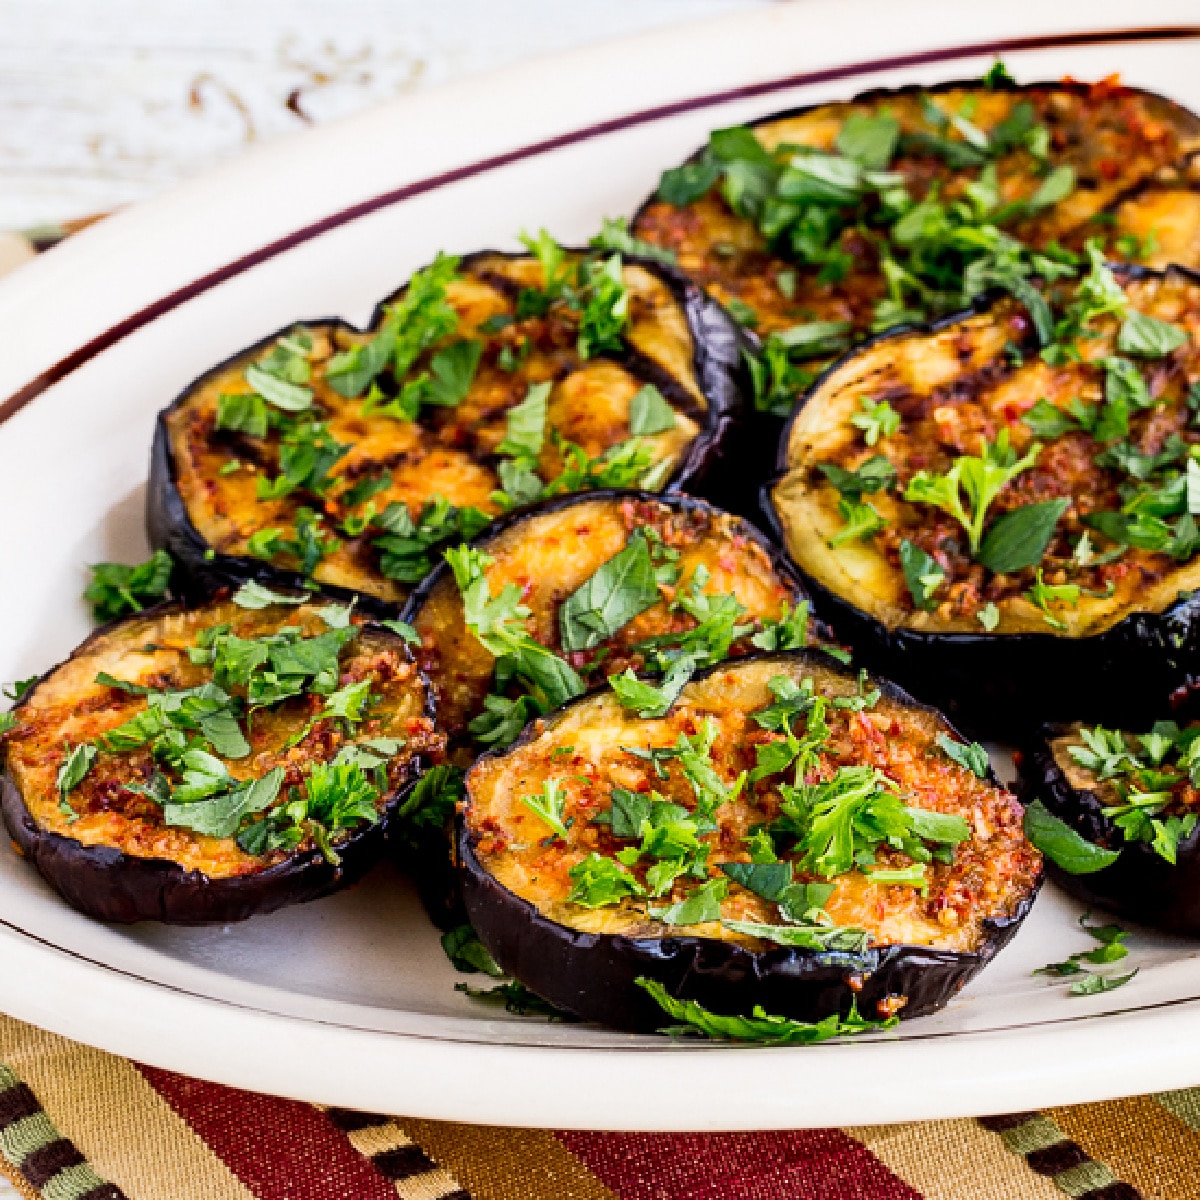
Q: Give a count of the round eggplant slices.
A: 7